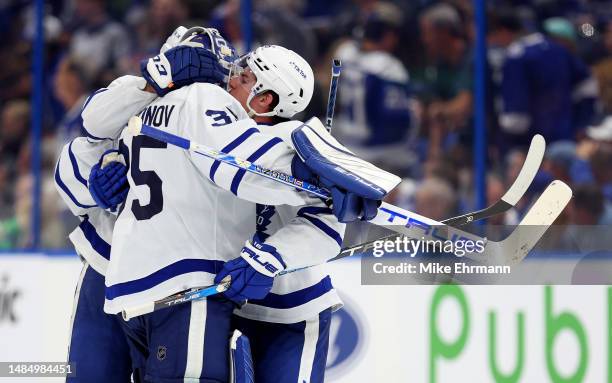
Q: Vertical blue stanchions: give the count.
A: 3